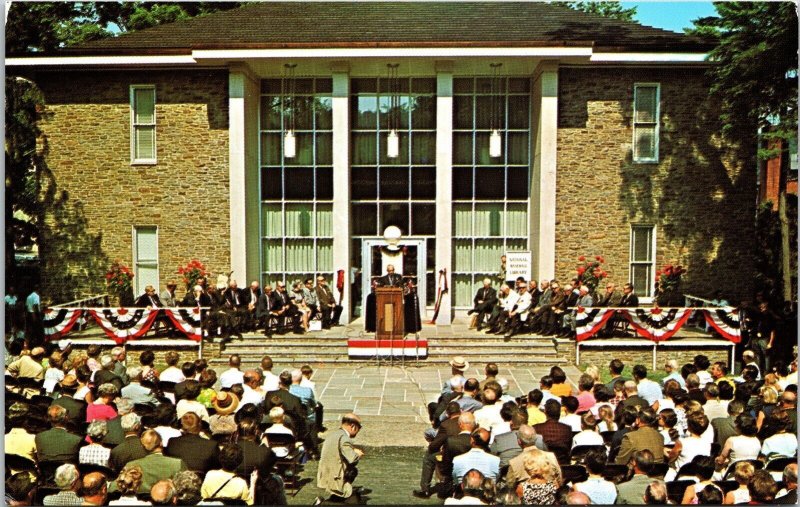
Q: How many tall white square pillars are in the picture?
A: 4